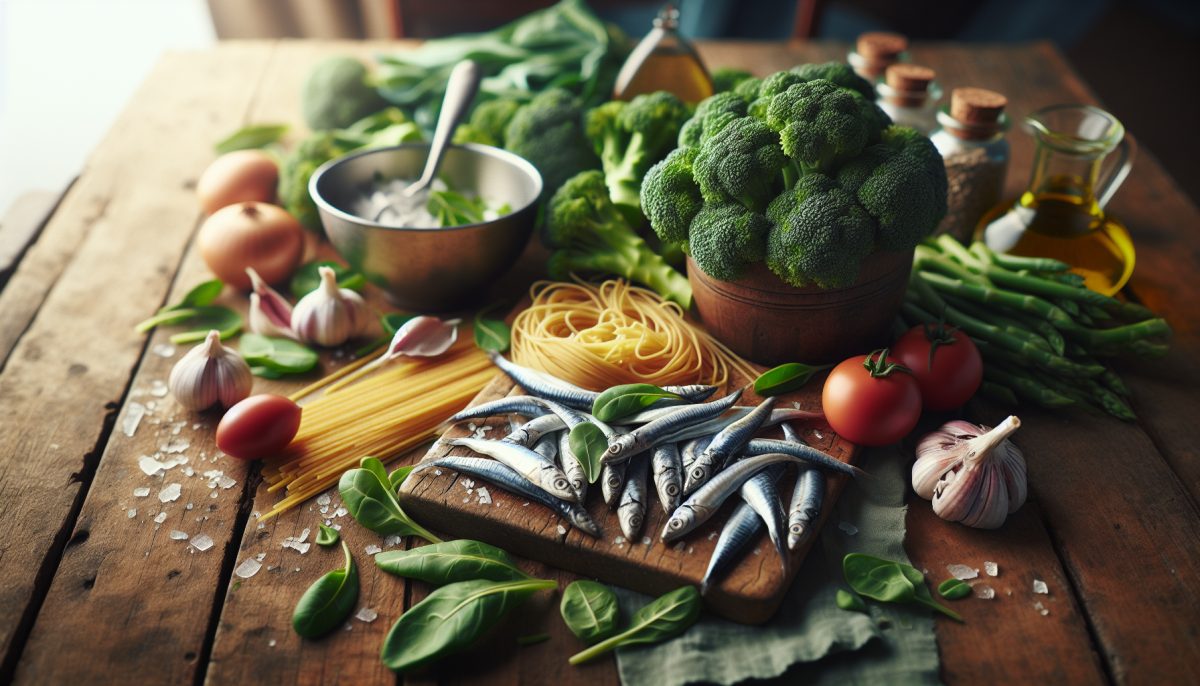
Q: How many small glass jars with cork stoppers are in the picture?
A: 3